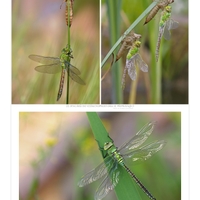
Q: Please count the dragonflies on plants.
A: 4